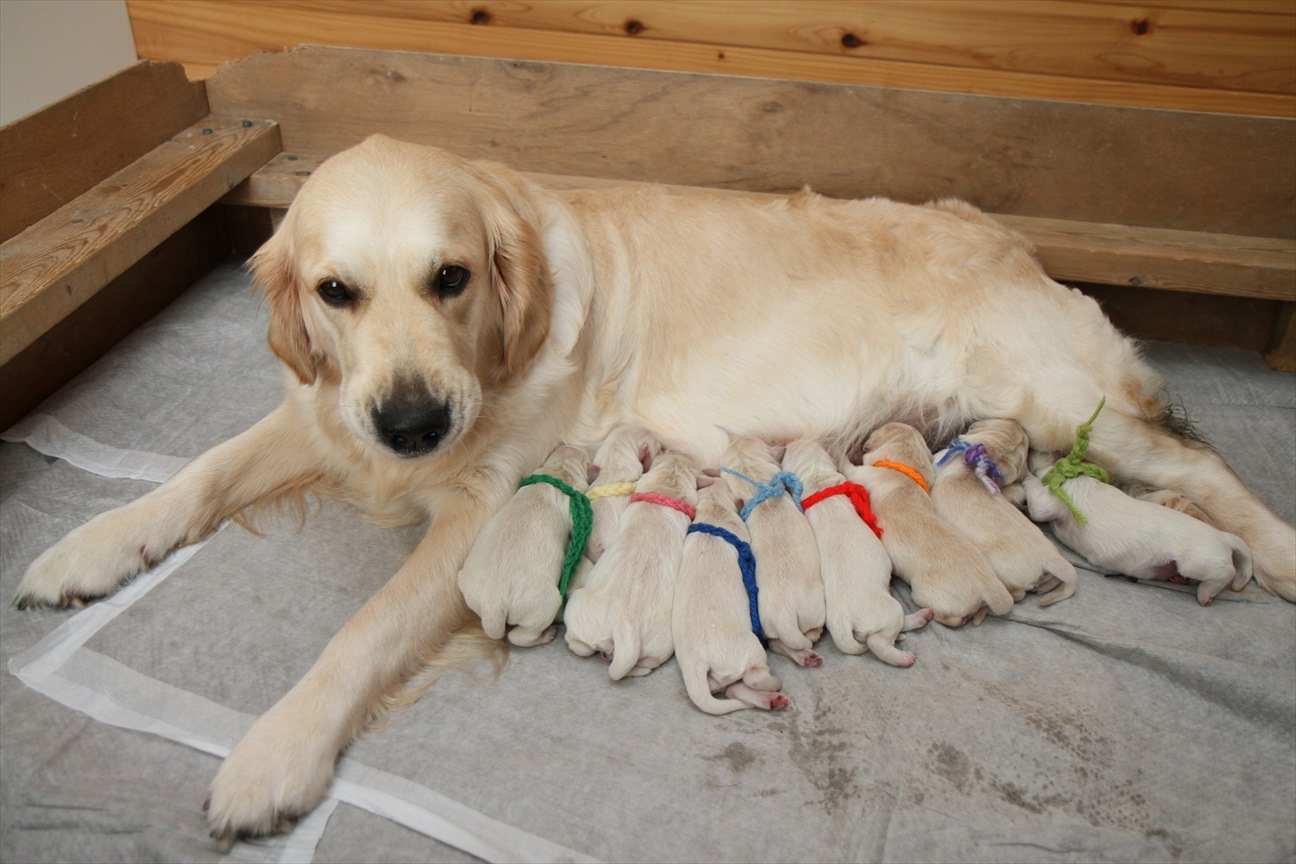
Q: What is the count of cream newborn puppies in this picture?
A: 9